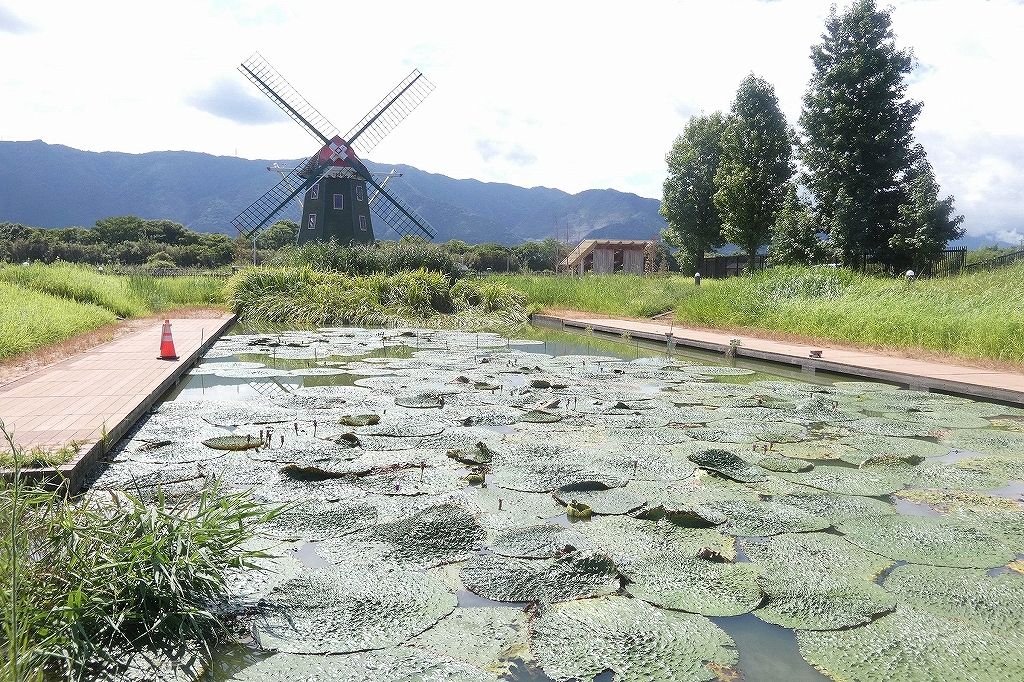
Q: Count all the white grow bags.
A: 0